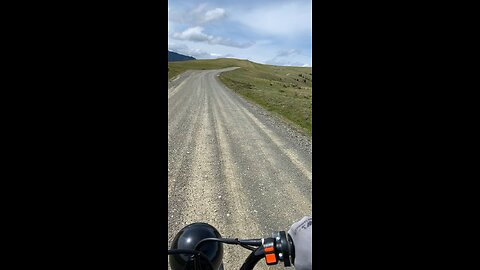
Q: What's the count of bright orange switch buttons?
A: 2